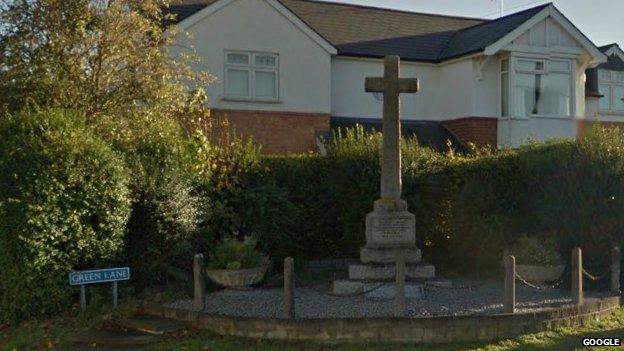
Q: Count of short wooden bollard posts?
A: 6